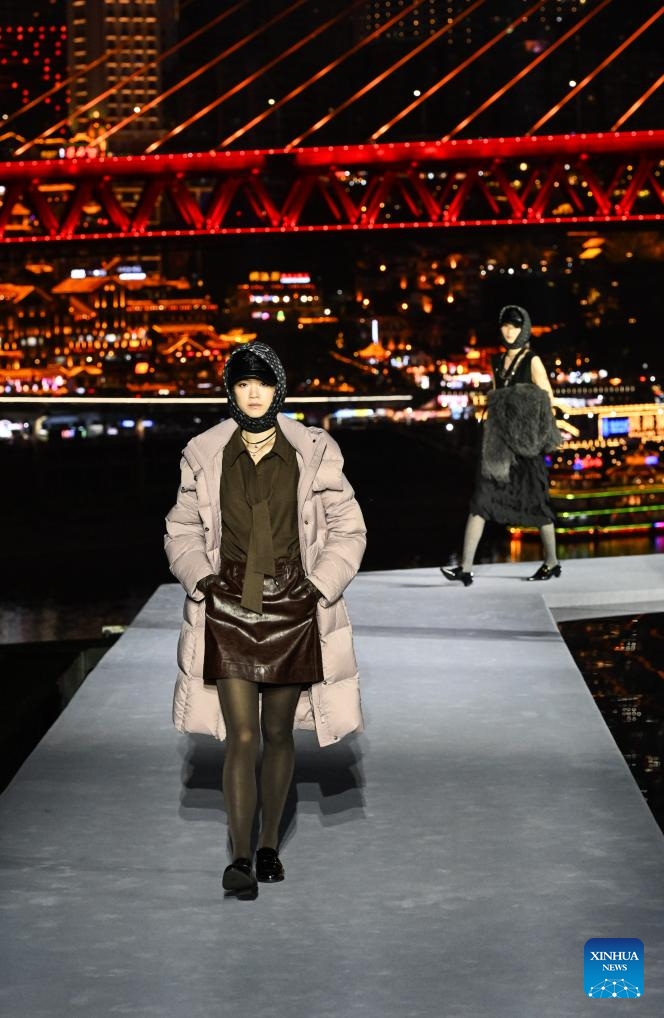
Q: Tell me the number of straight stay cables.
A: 10